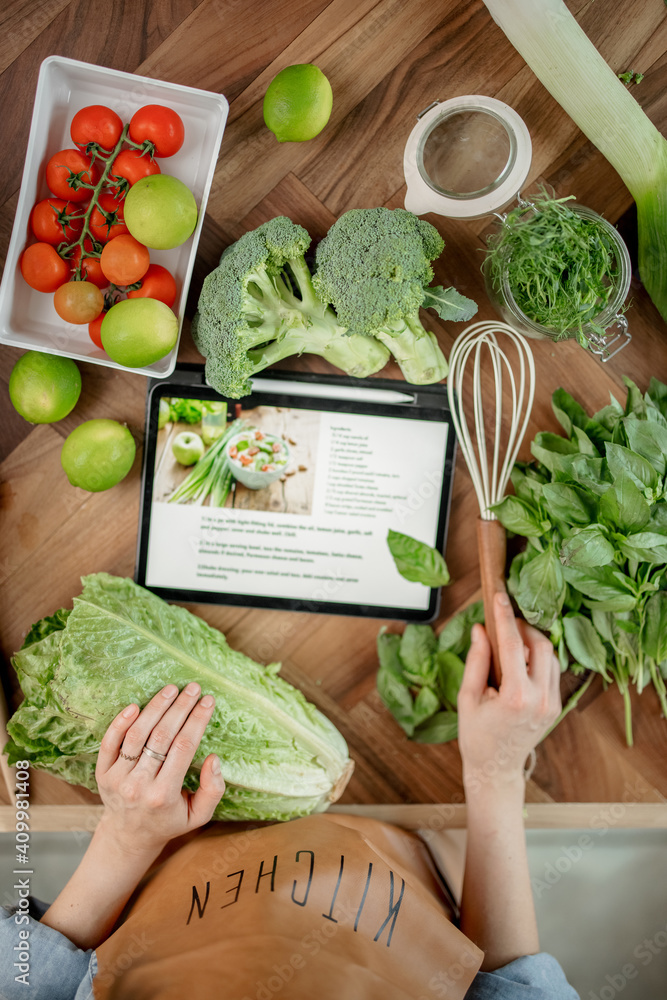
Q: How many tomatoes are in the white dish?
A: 12